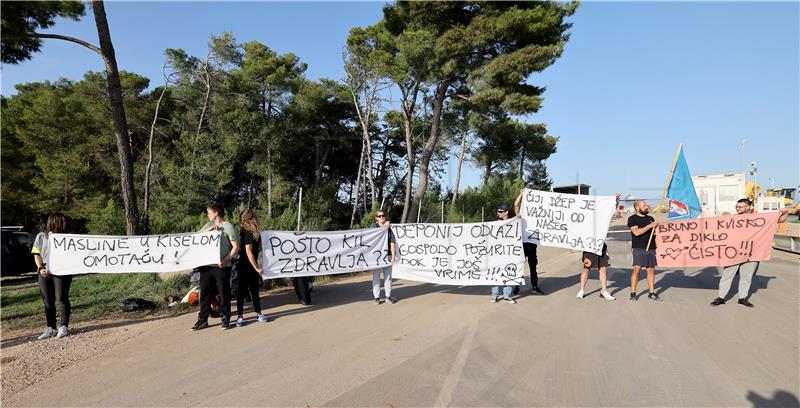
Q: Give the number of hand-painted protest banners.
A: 5